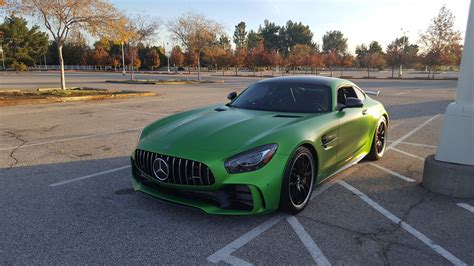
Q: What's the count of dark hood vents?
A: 2